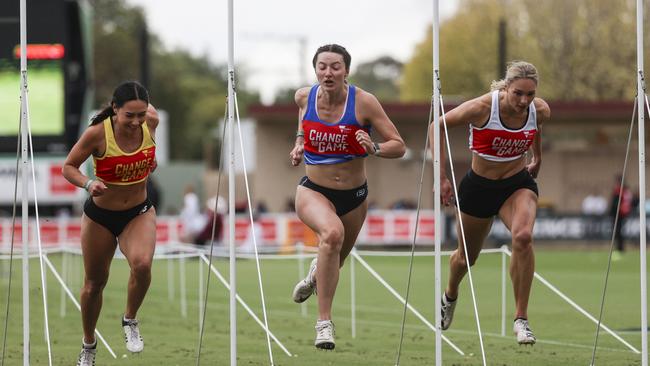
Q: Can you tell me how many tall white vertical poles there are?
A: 4